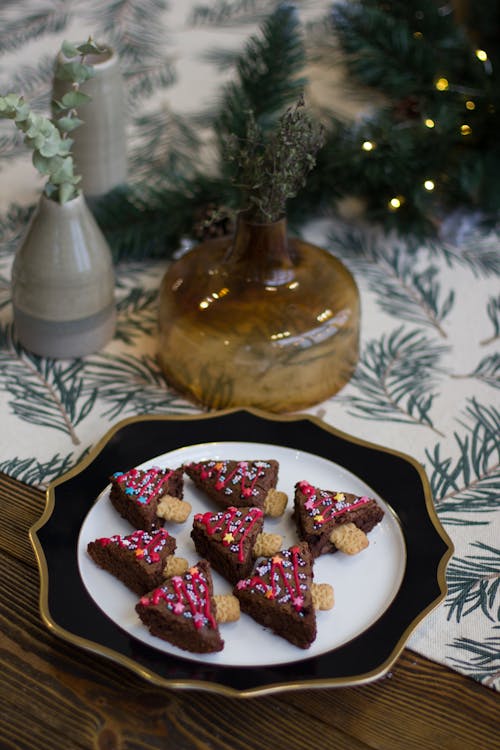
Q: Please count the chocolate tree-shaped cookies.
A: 7